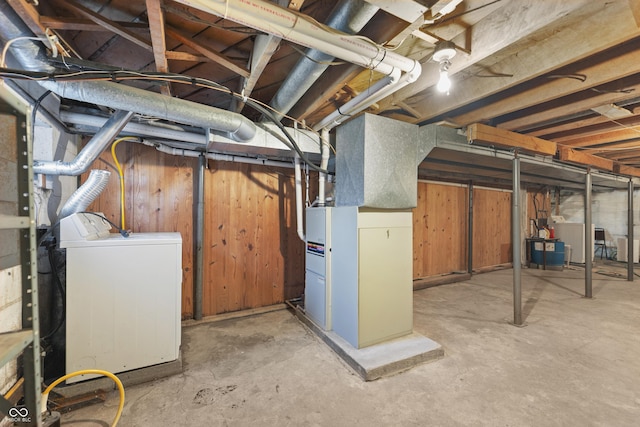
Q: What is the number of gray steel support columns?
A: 5